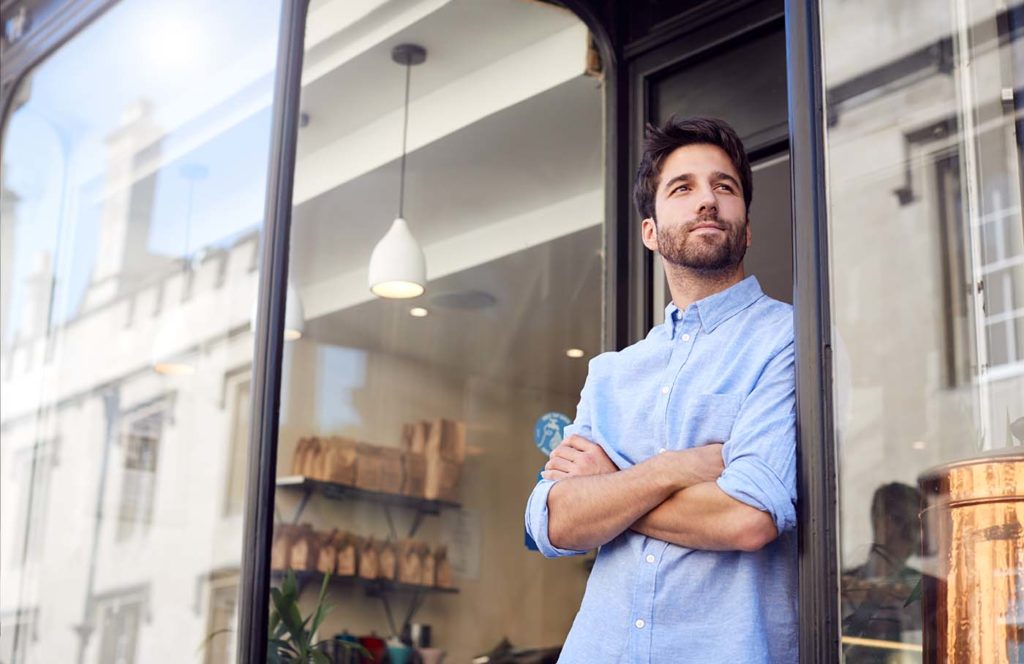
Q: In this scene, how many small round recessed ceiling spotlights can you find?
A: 2